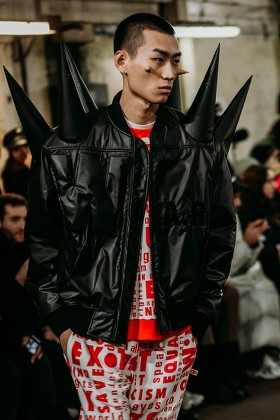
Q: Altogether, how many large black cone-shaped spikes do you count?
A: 6